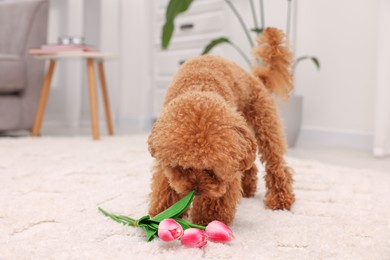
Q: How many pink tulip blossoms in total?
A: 3